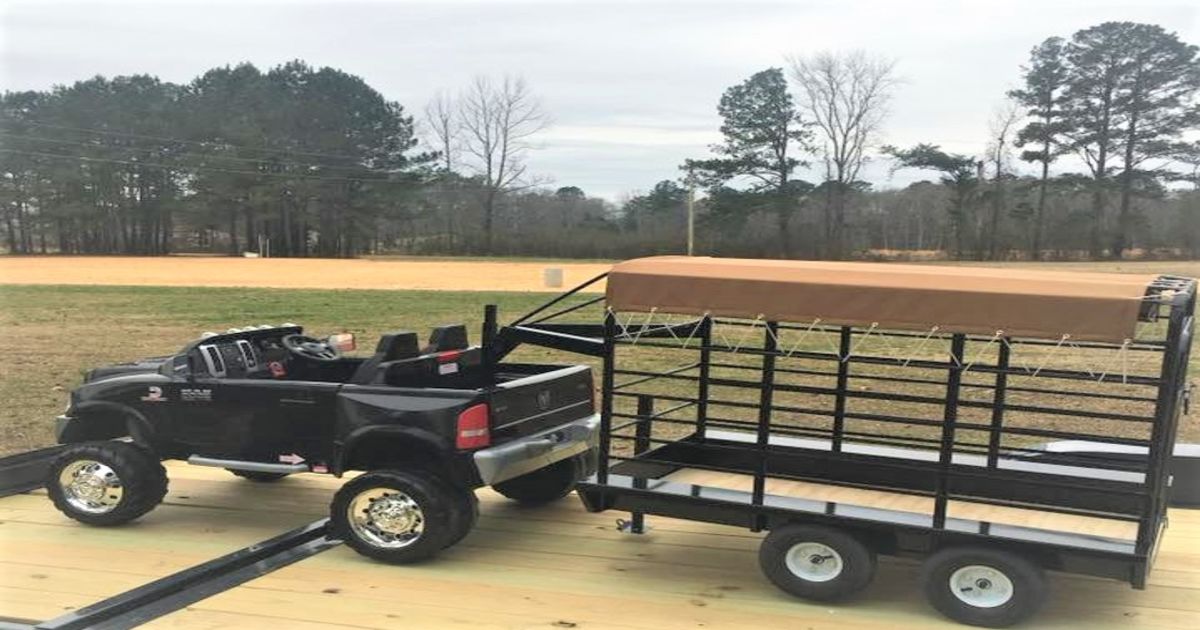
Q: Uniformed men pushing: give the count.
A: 0